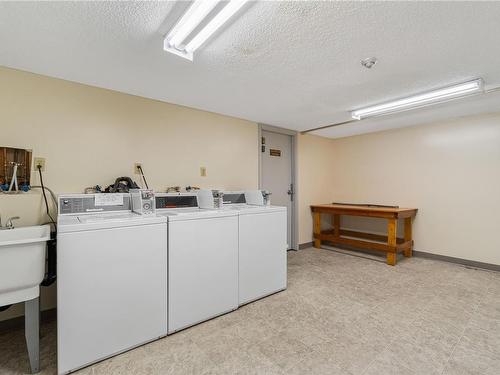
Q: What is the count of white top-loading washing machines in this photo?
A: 3